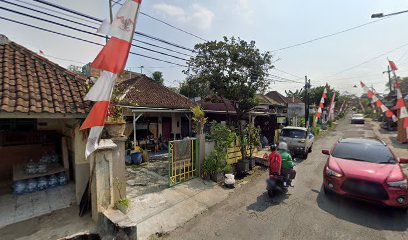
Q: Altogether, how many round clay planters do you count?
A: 1